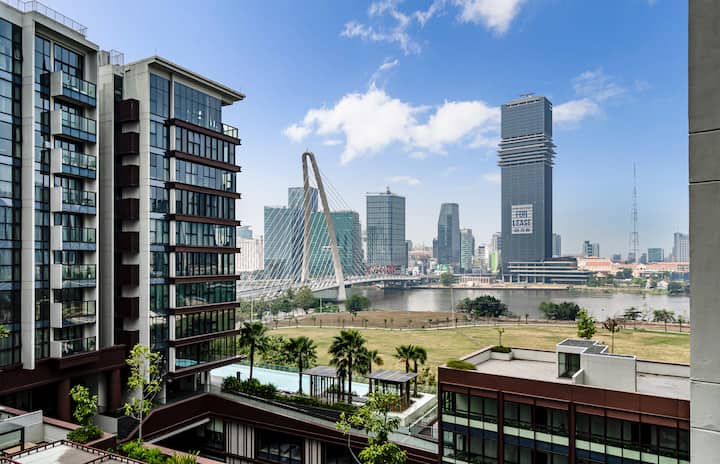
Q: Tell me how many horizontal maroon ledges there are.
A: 9